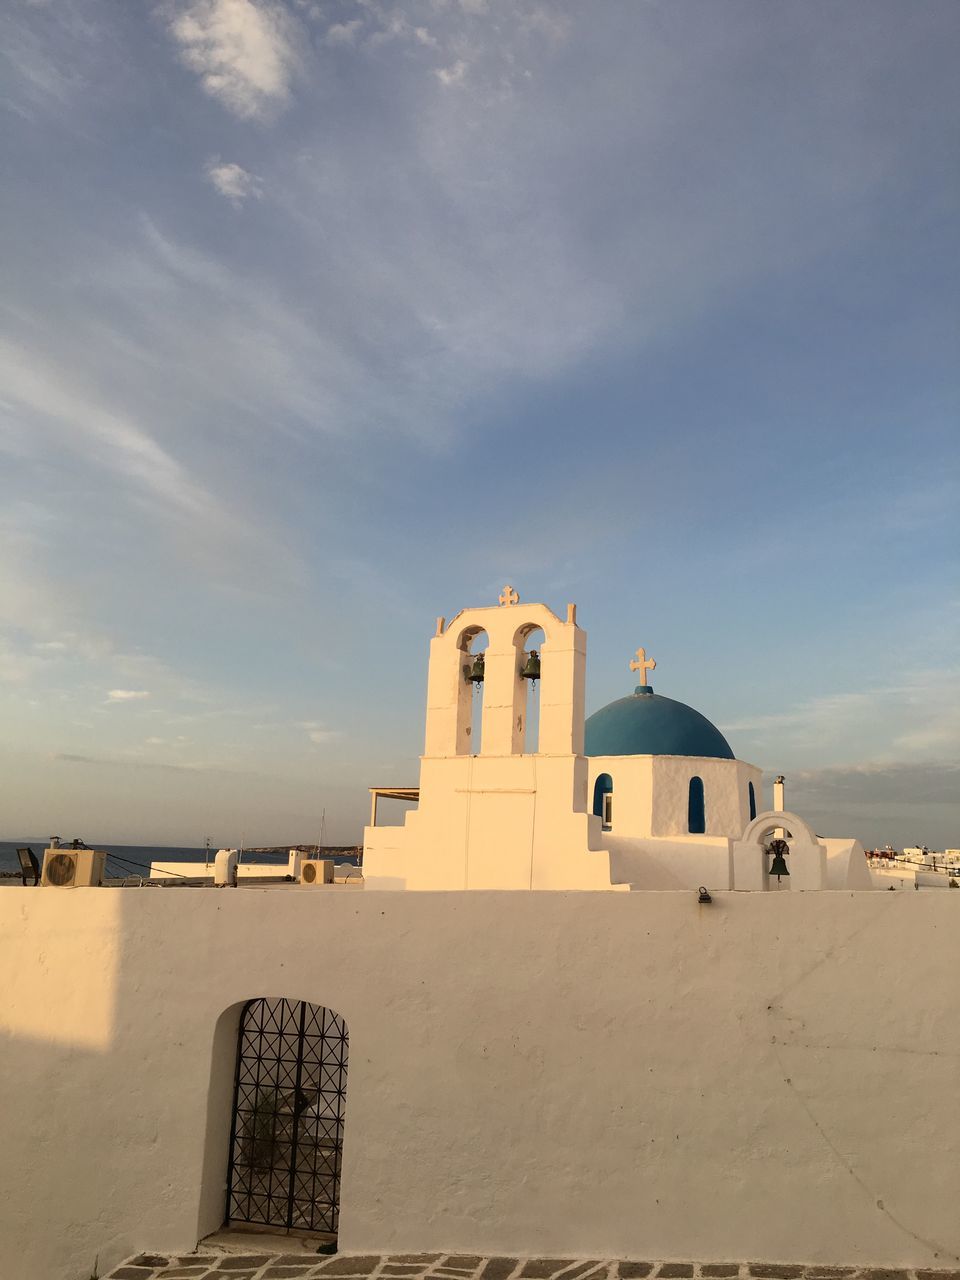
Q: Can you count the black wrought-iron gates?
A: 1